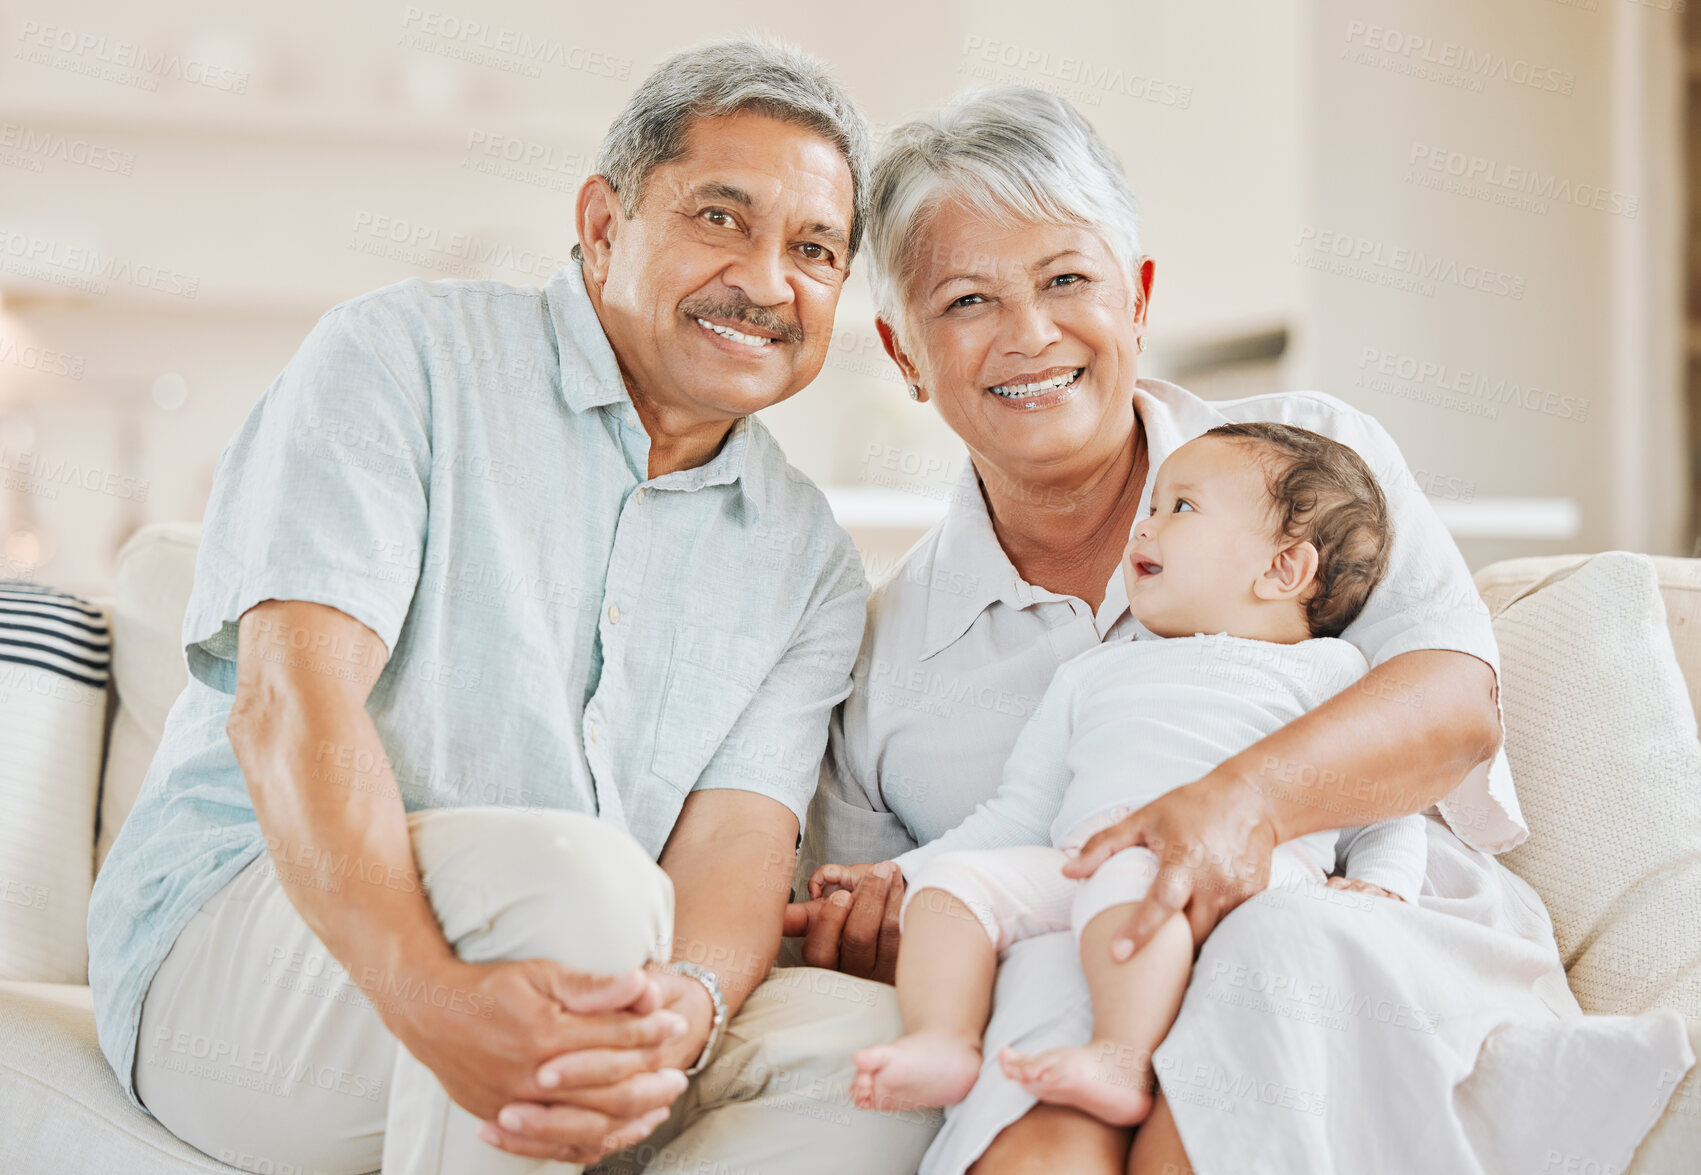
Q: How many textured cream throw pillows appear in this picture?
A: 1